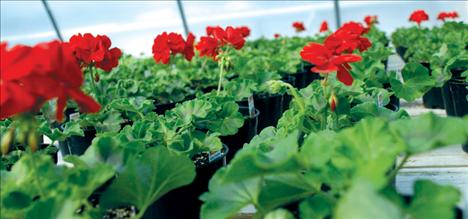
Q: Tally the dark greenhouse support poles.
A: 3